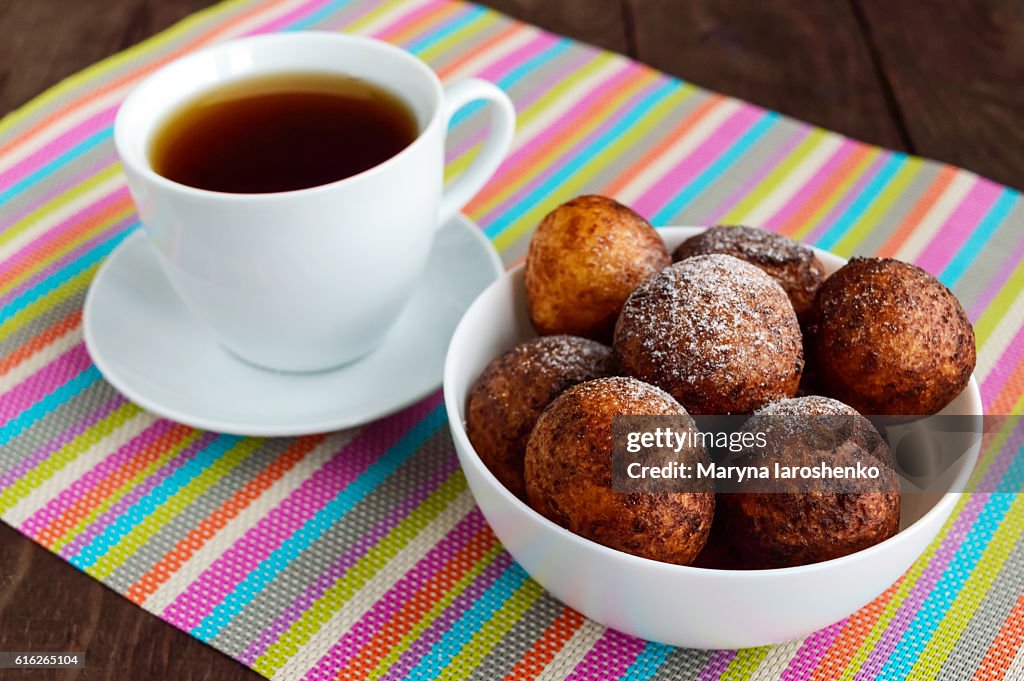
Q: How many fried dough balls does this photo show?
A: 7